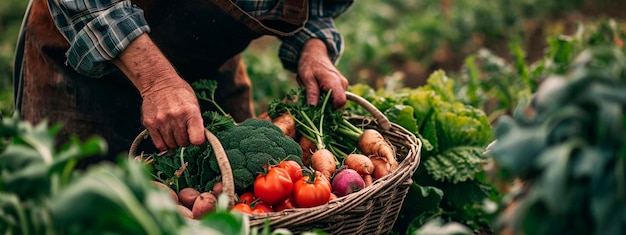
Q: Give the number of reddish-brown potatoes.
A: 5